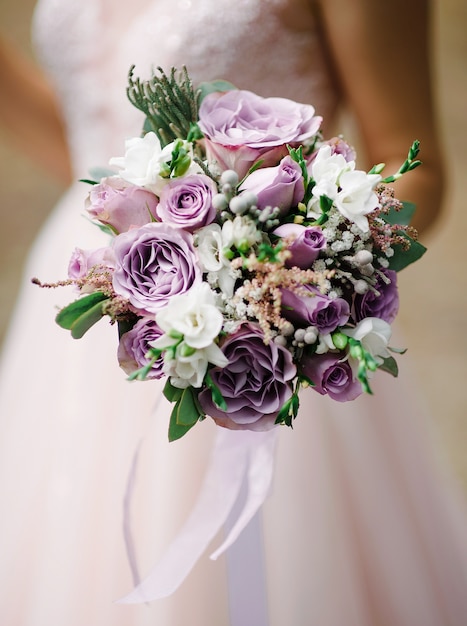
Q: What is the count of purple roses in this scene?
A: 13